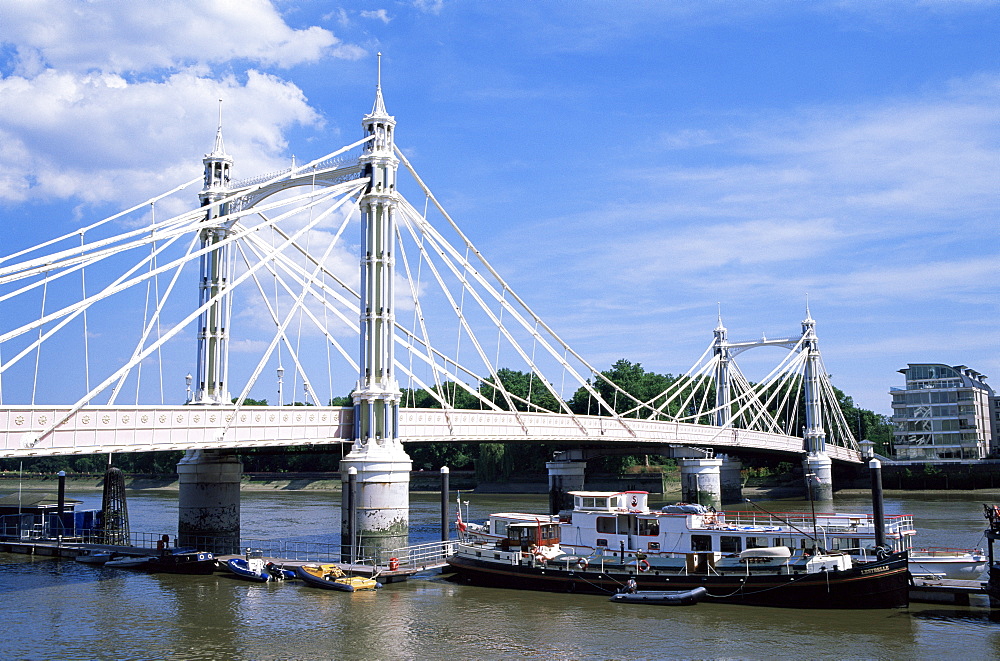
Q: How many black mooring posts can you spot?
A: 4